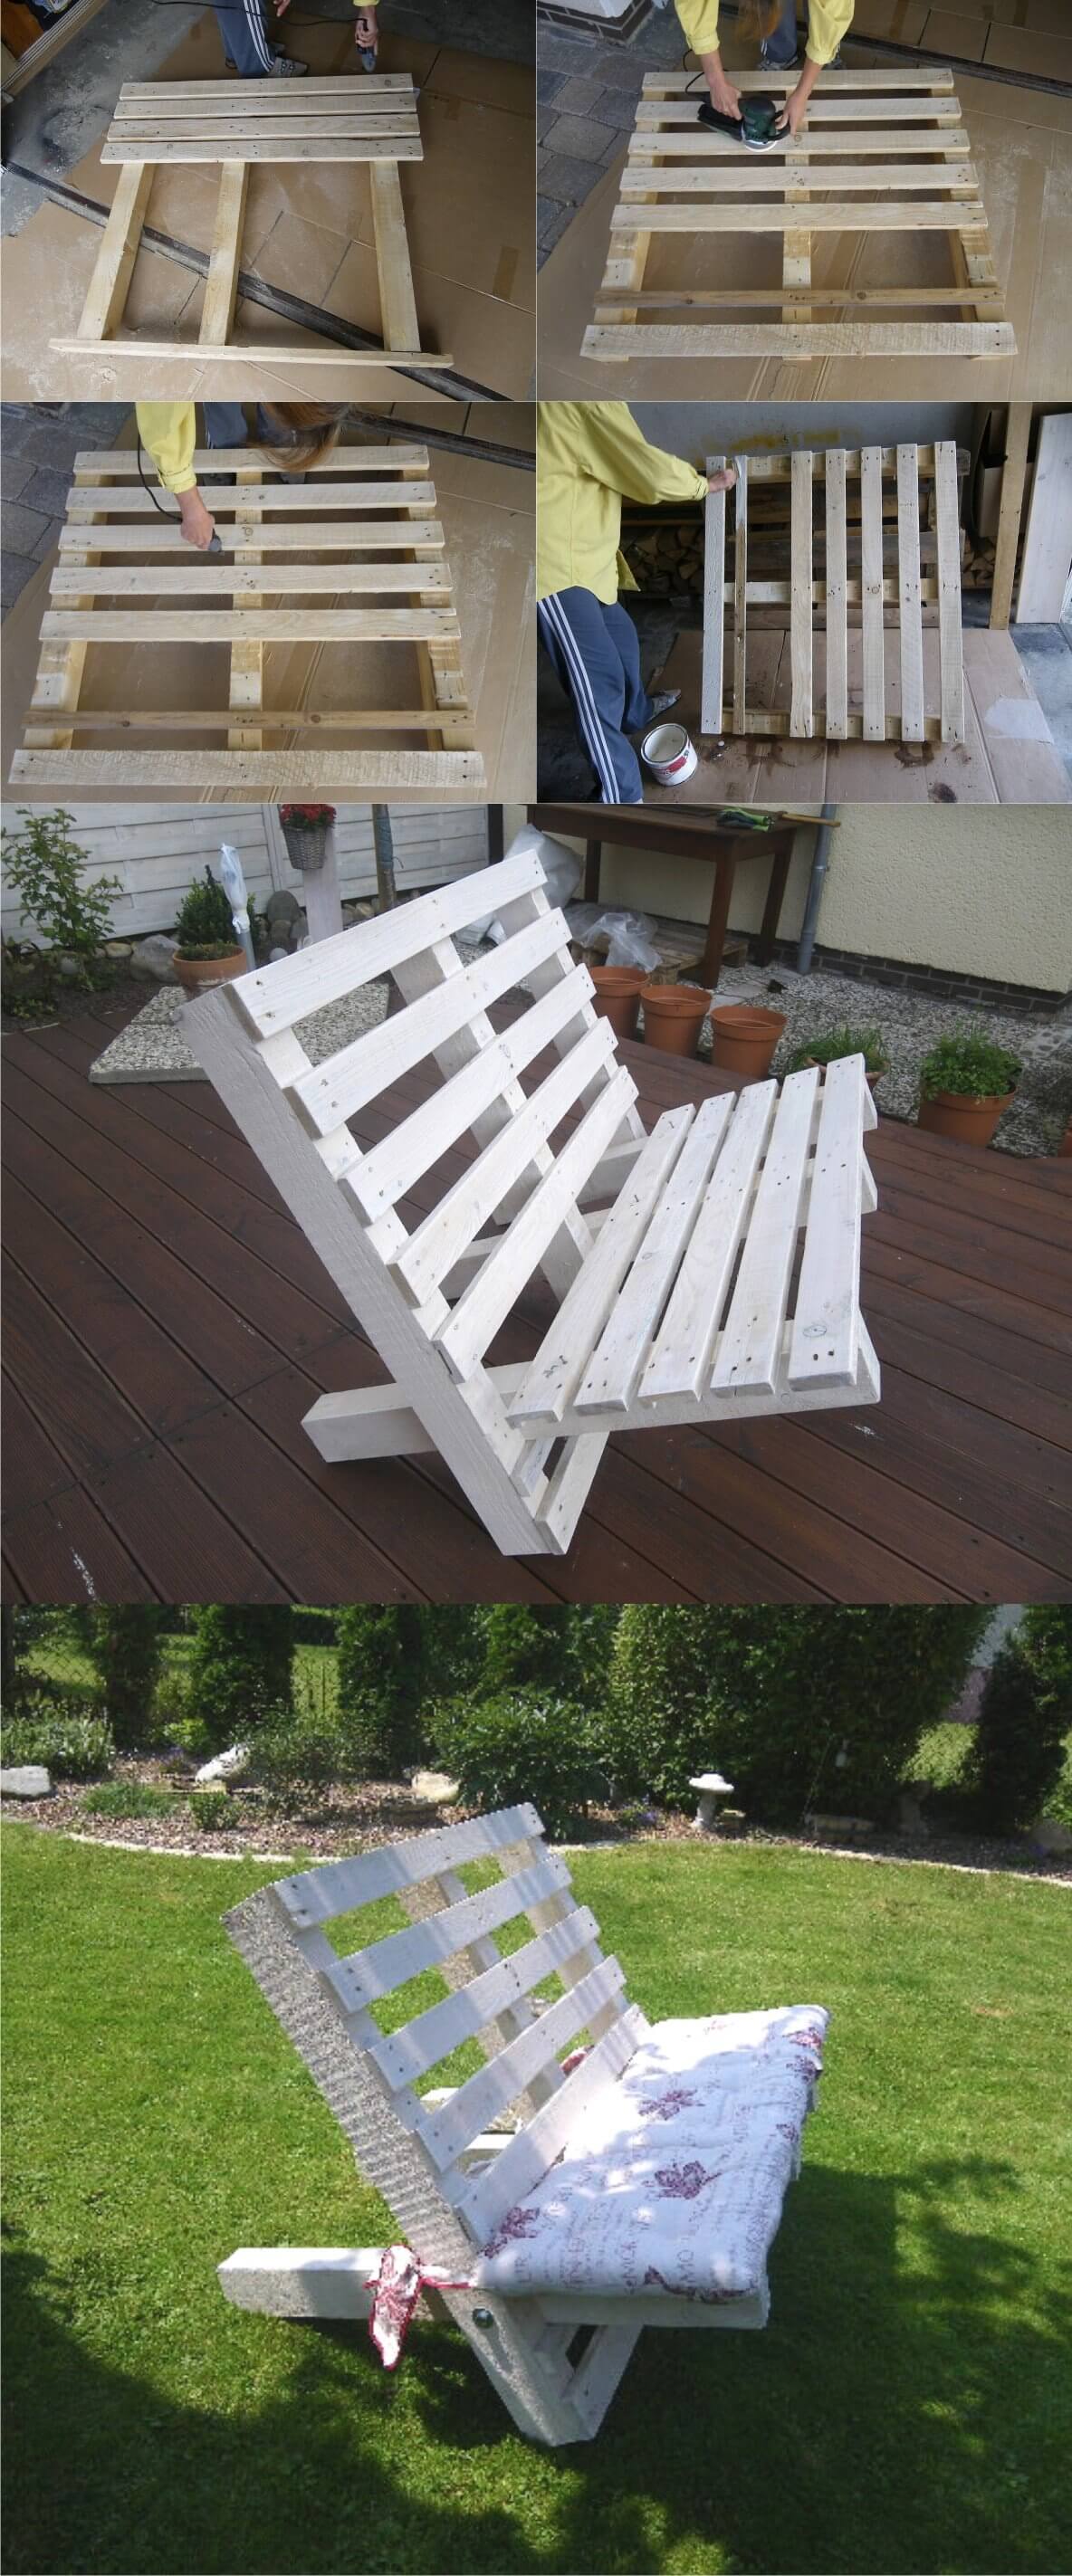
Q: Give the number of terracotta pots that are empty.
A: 3